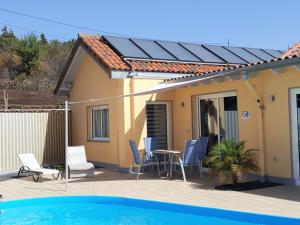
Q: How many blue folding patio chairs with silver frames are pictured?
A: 4